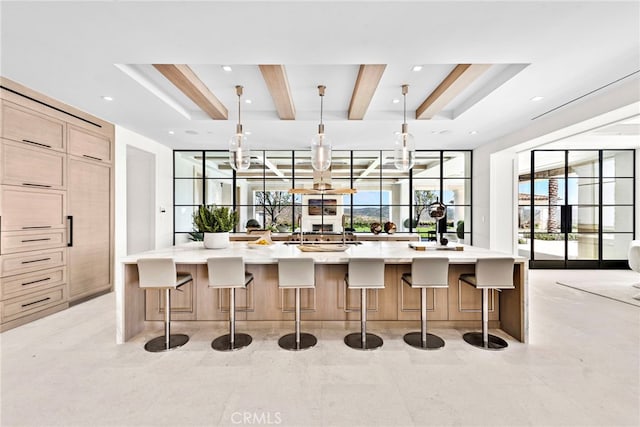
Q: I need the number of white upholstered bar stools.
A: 6